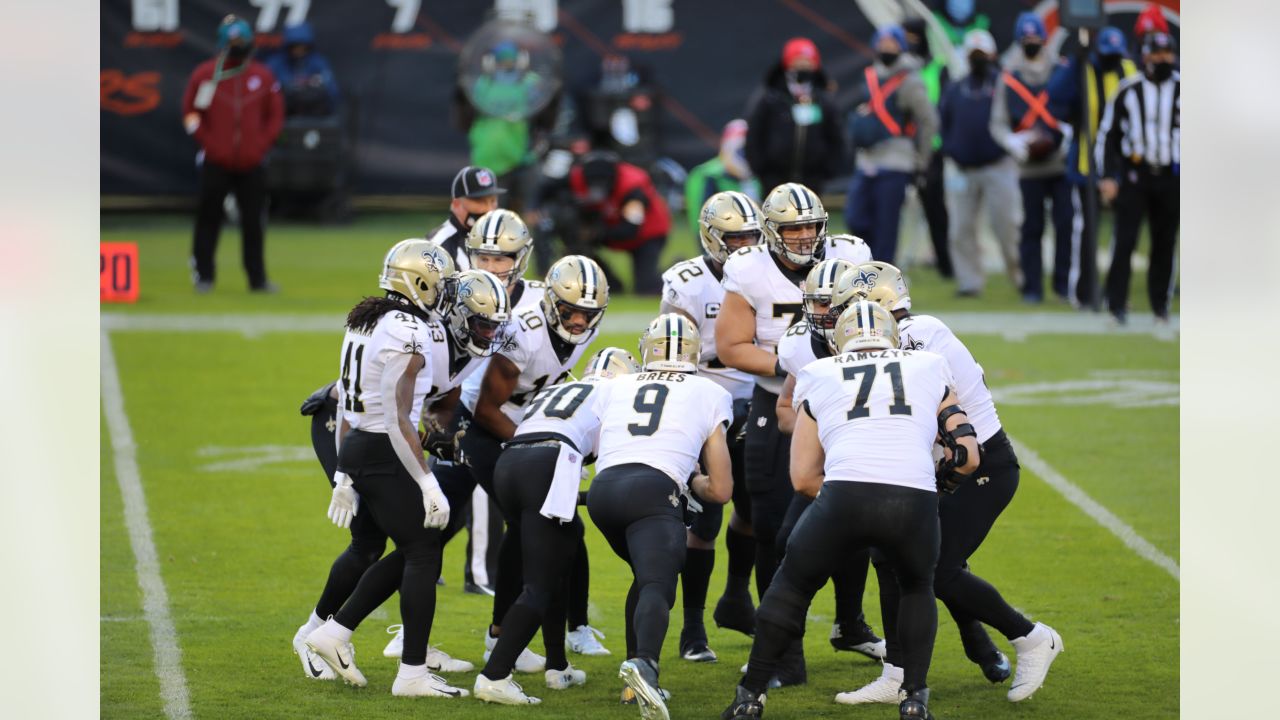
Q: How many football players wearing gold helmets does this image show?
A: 11